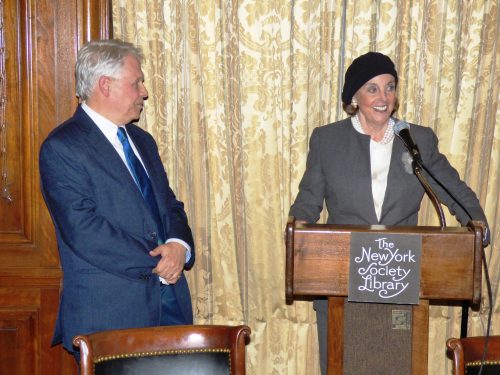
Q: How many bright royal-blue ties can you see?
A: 1